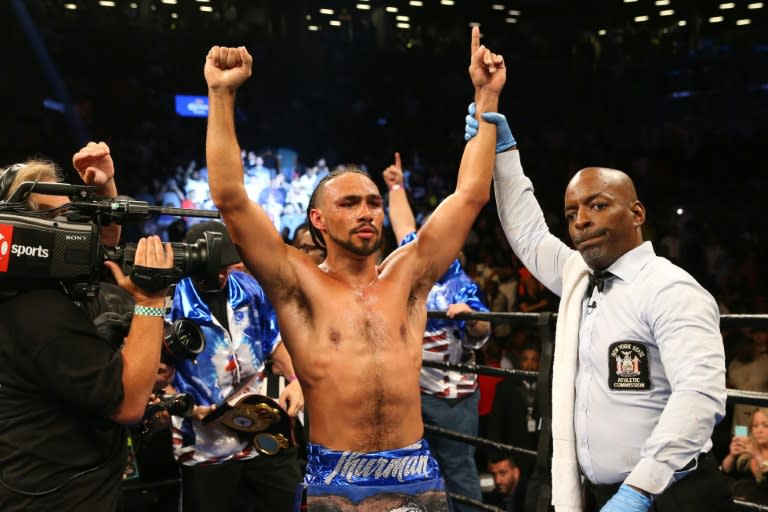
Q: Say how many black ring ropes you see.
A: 4